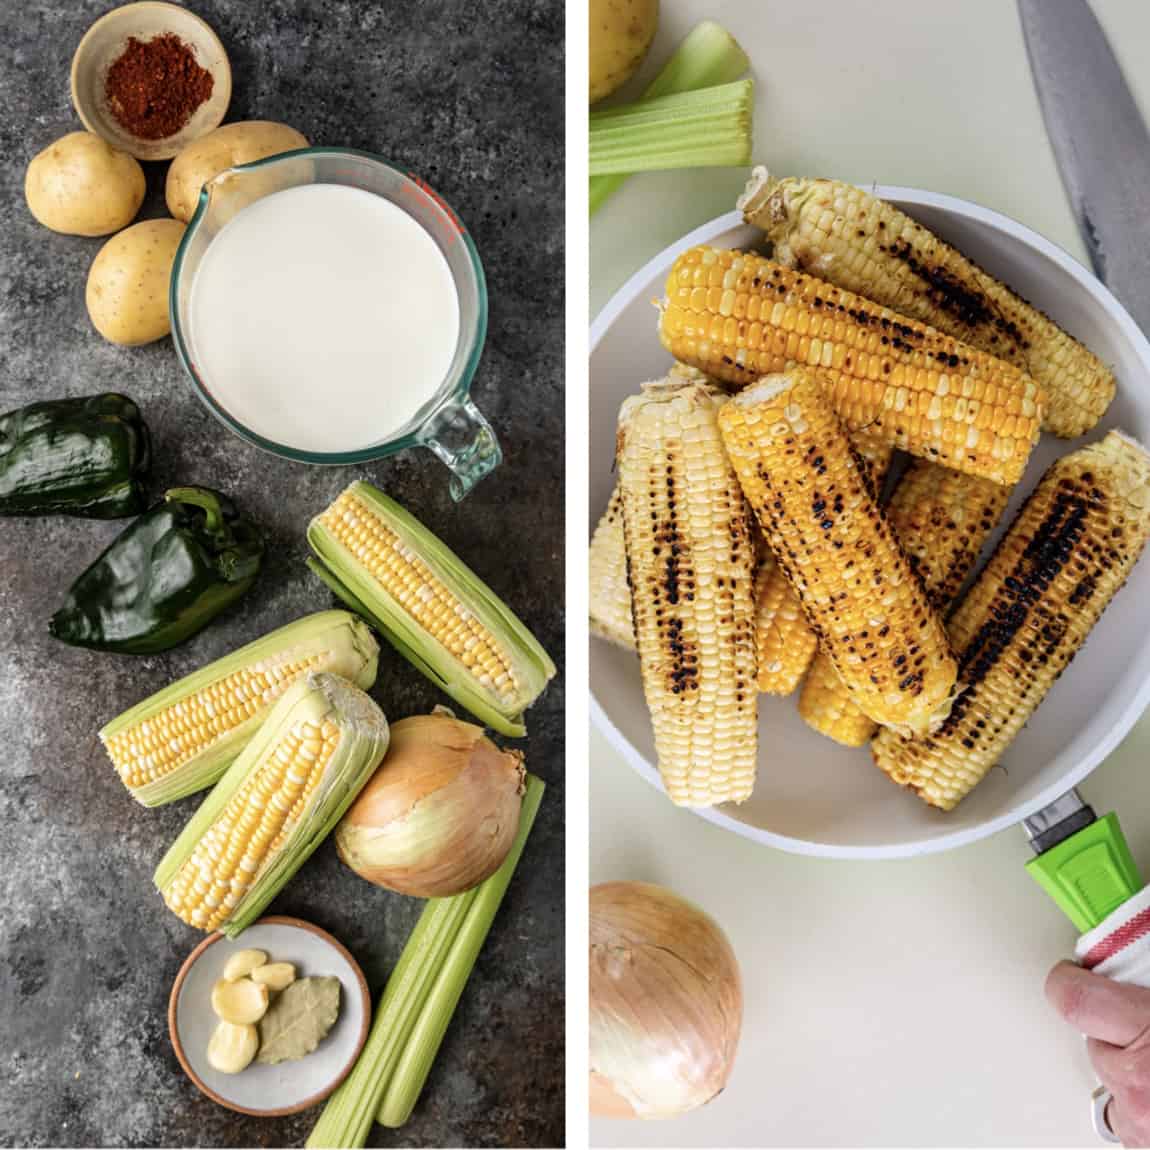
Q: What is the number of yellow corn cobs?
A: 11